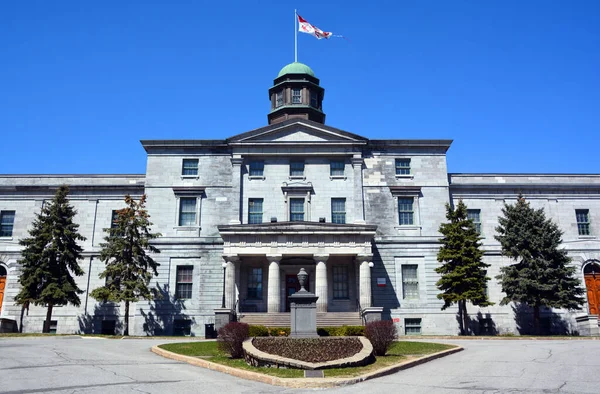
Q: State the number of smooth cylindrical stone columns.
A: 4